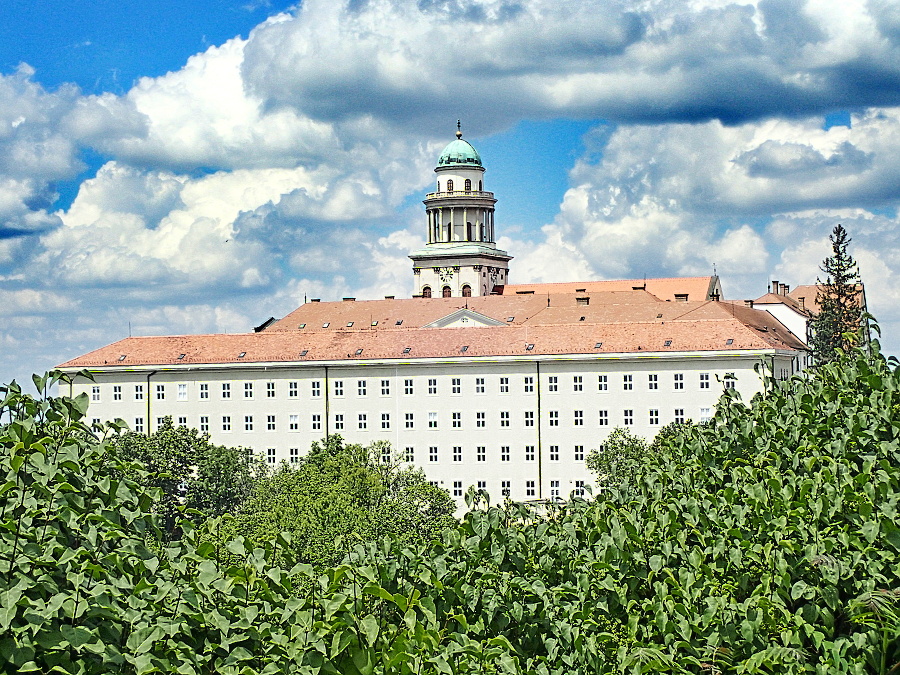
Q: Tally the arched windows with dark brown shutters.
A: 3